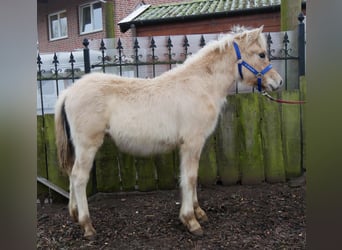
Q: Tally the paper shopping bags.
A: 0